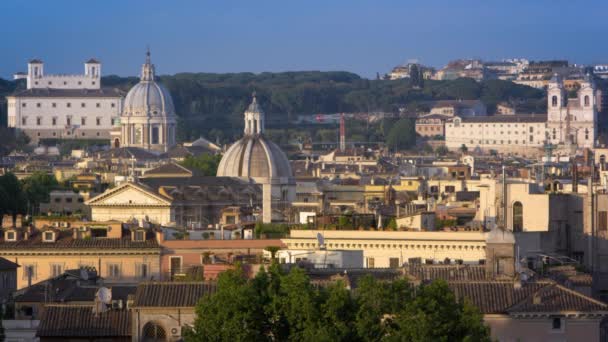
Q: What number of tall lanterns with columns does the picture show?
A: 2